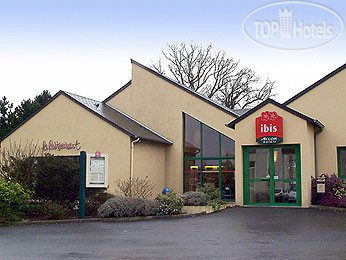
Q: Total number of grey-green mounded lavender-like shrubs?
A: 2